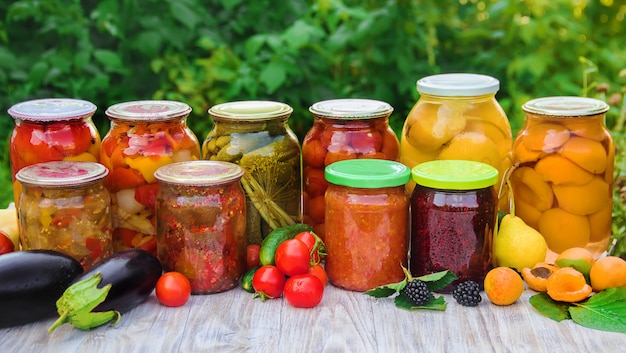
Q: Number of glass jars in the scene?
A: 10